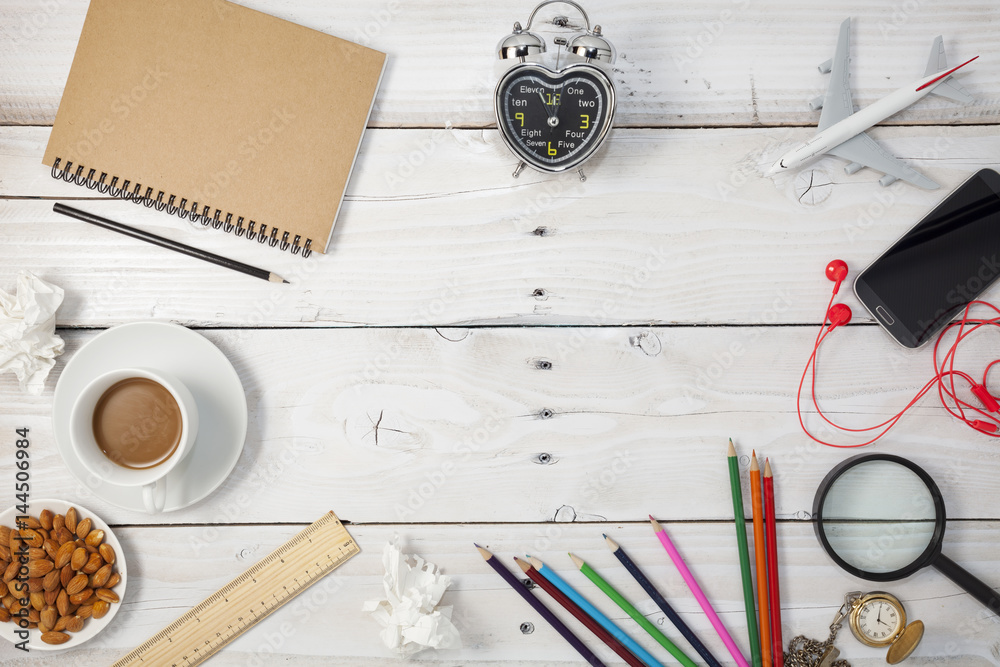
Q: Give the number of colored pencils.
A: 9